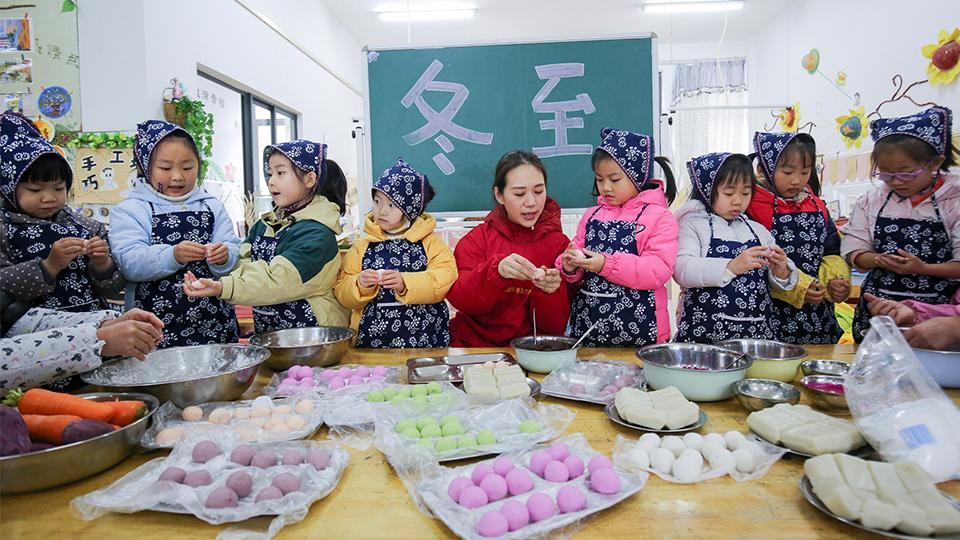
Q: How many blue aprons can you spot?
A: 8